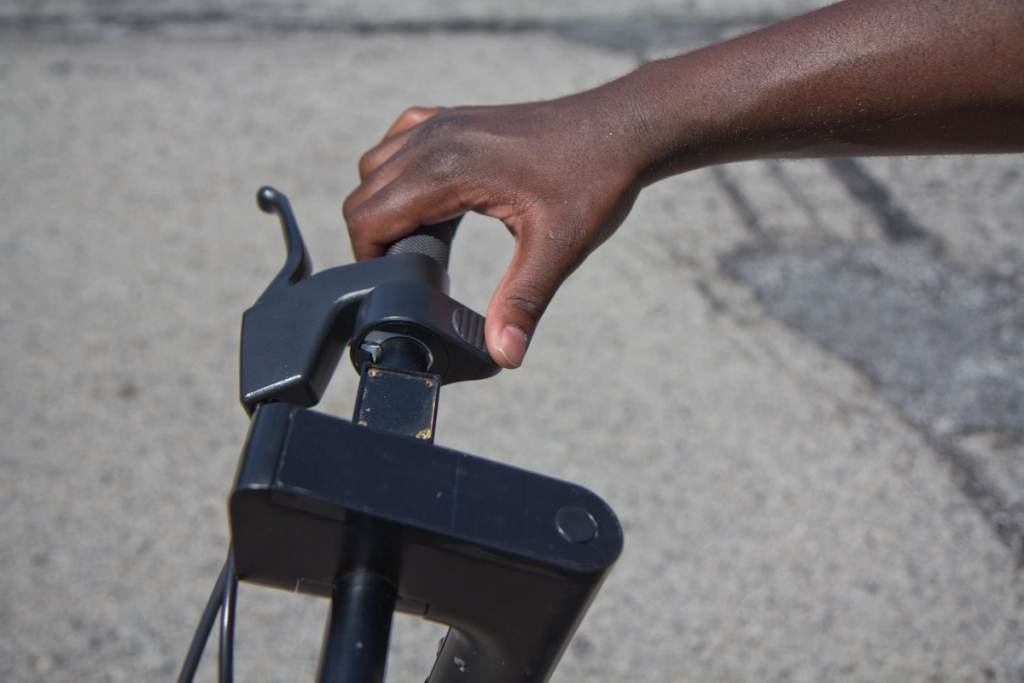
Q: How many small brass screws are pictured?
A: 4